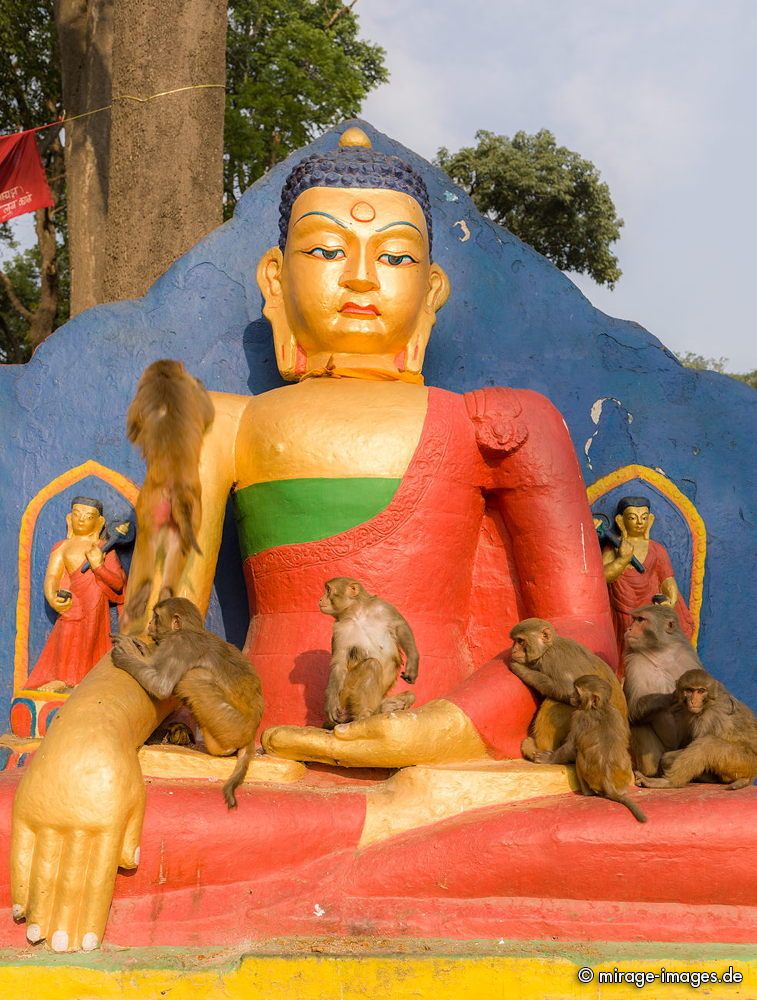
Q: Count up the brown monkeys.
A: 7